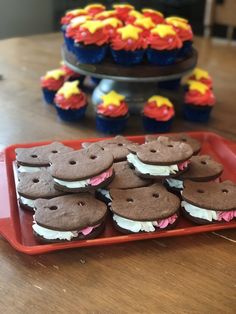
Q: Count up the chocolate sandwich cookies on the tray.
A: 11